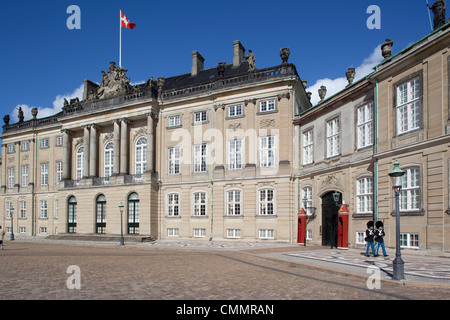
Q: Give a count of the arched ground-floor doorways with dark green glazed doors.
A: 3